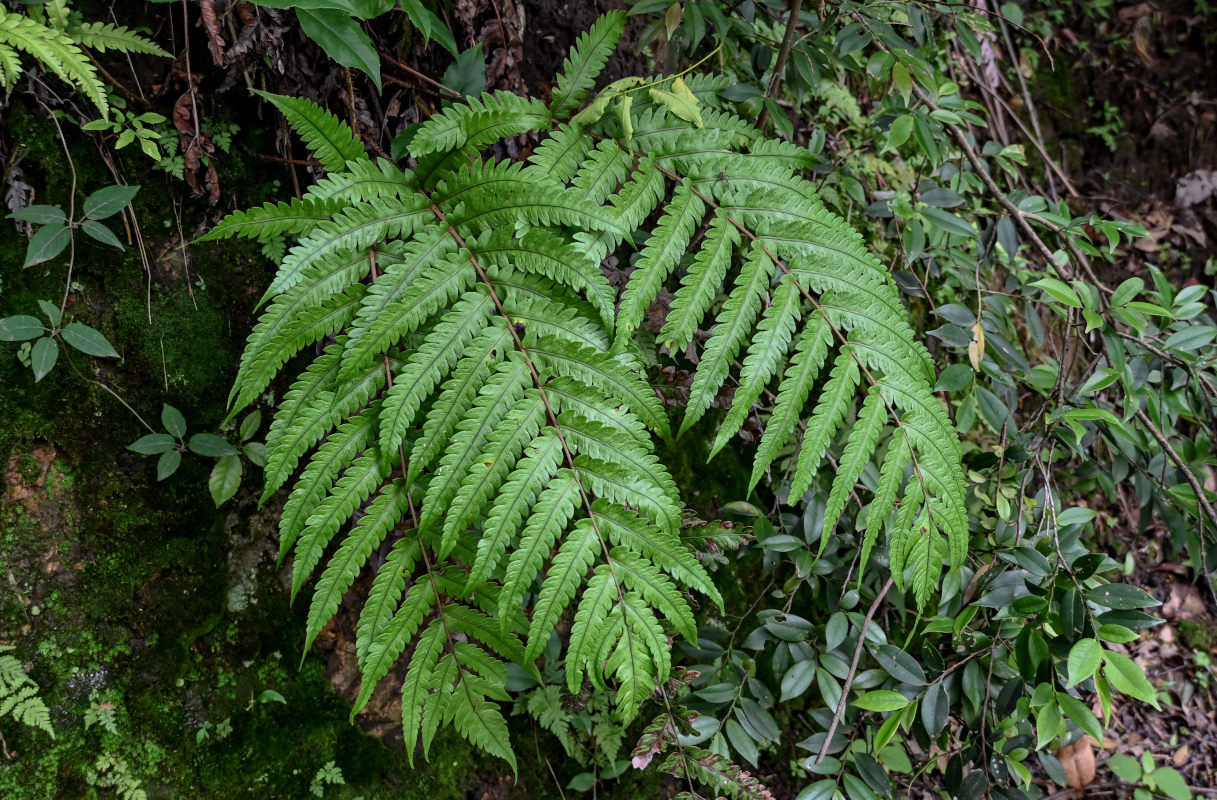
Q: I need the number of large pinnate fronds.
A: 3